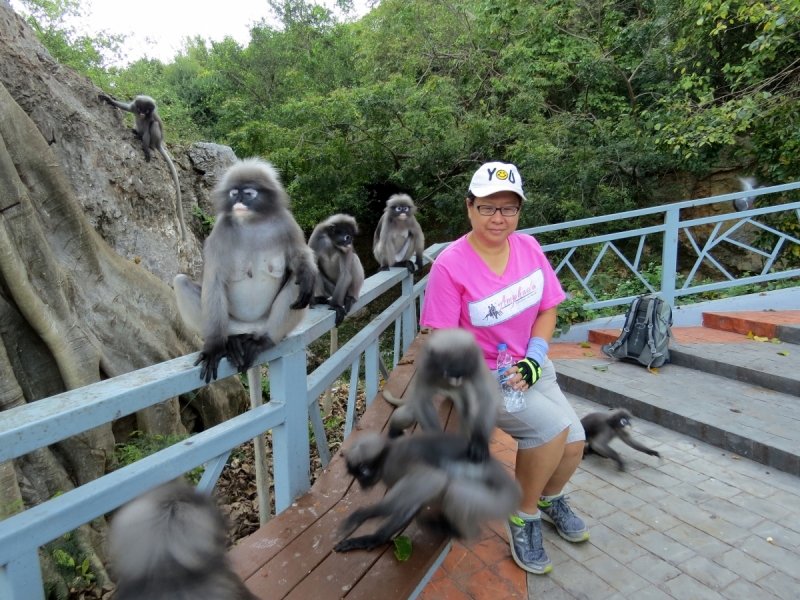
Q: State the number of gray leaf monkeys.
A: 8